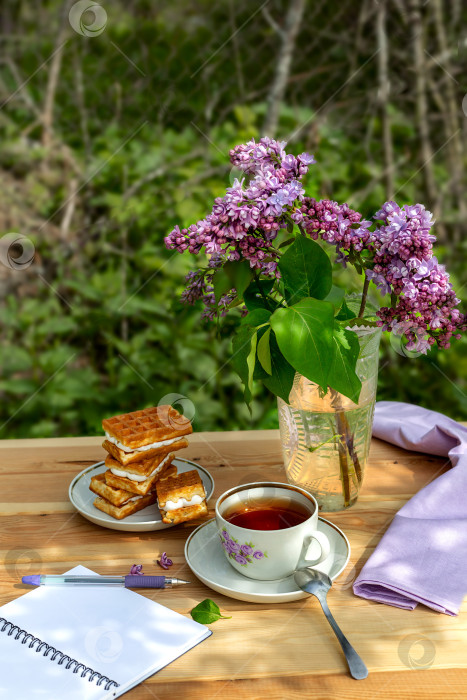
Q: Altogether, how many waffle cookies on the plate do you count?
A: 4